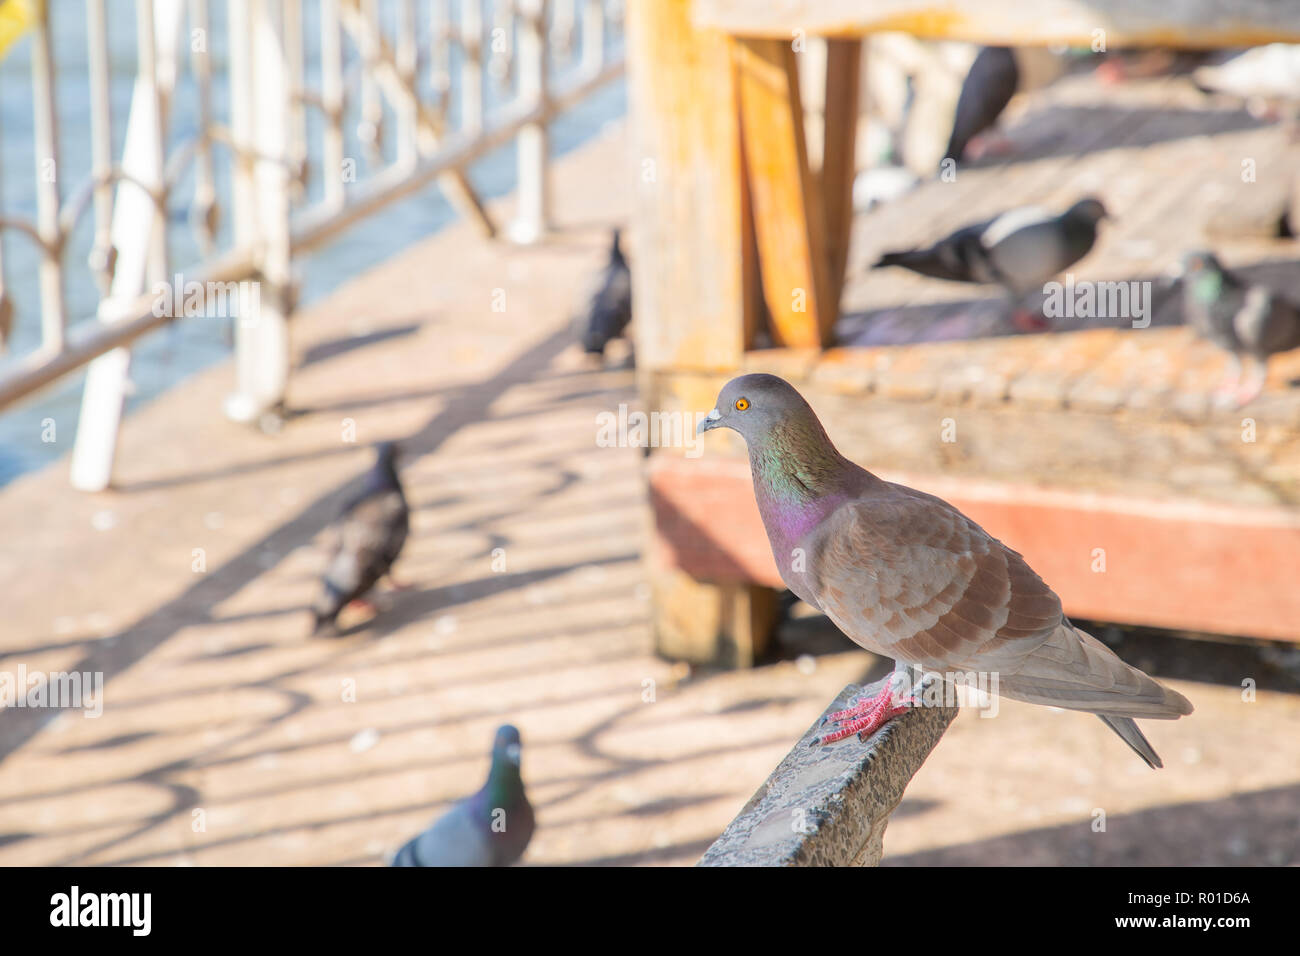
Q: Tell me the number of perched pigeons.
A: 1